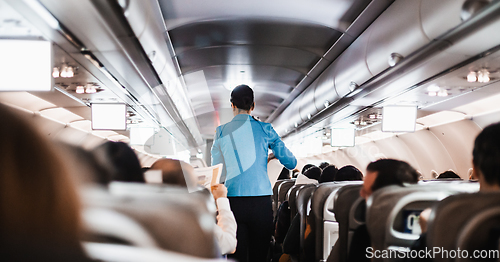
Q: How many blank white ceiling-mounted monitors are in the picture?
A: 5